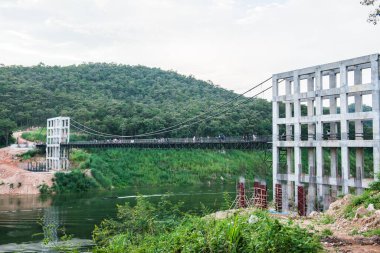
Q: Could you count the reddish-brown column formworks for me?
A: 5